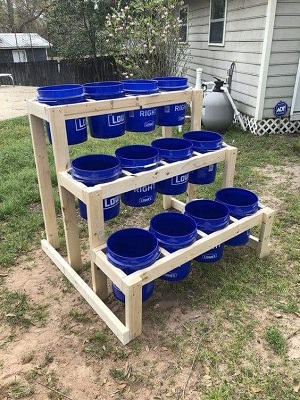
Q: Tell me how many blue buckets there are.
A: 12